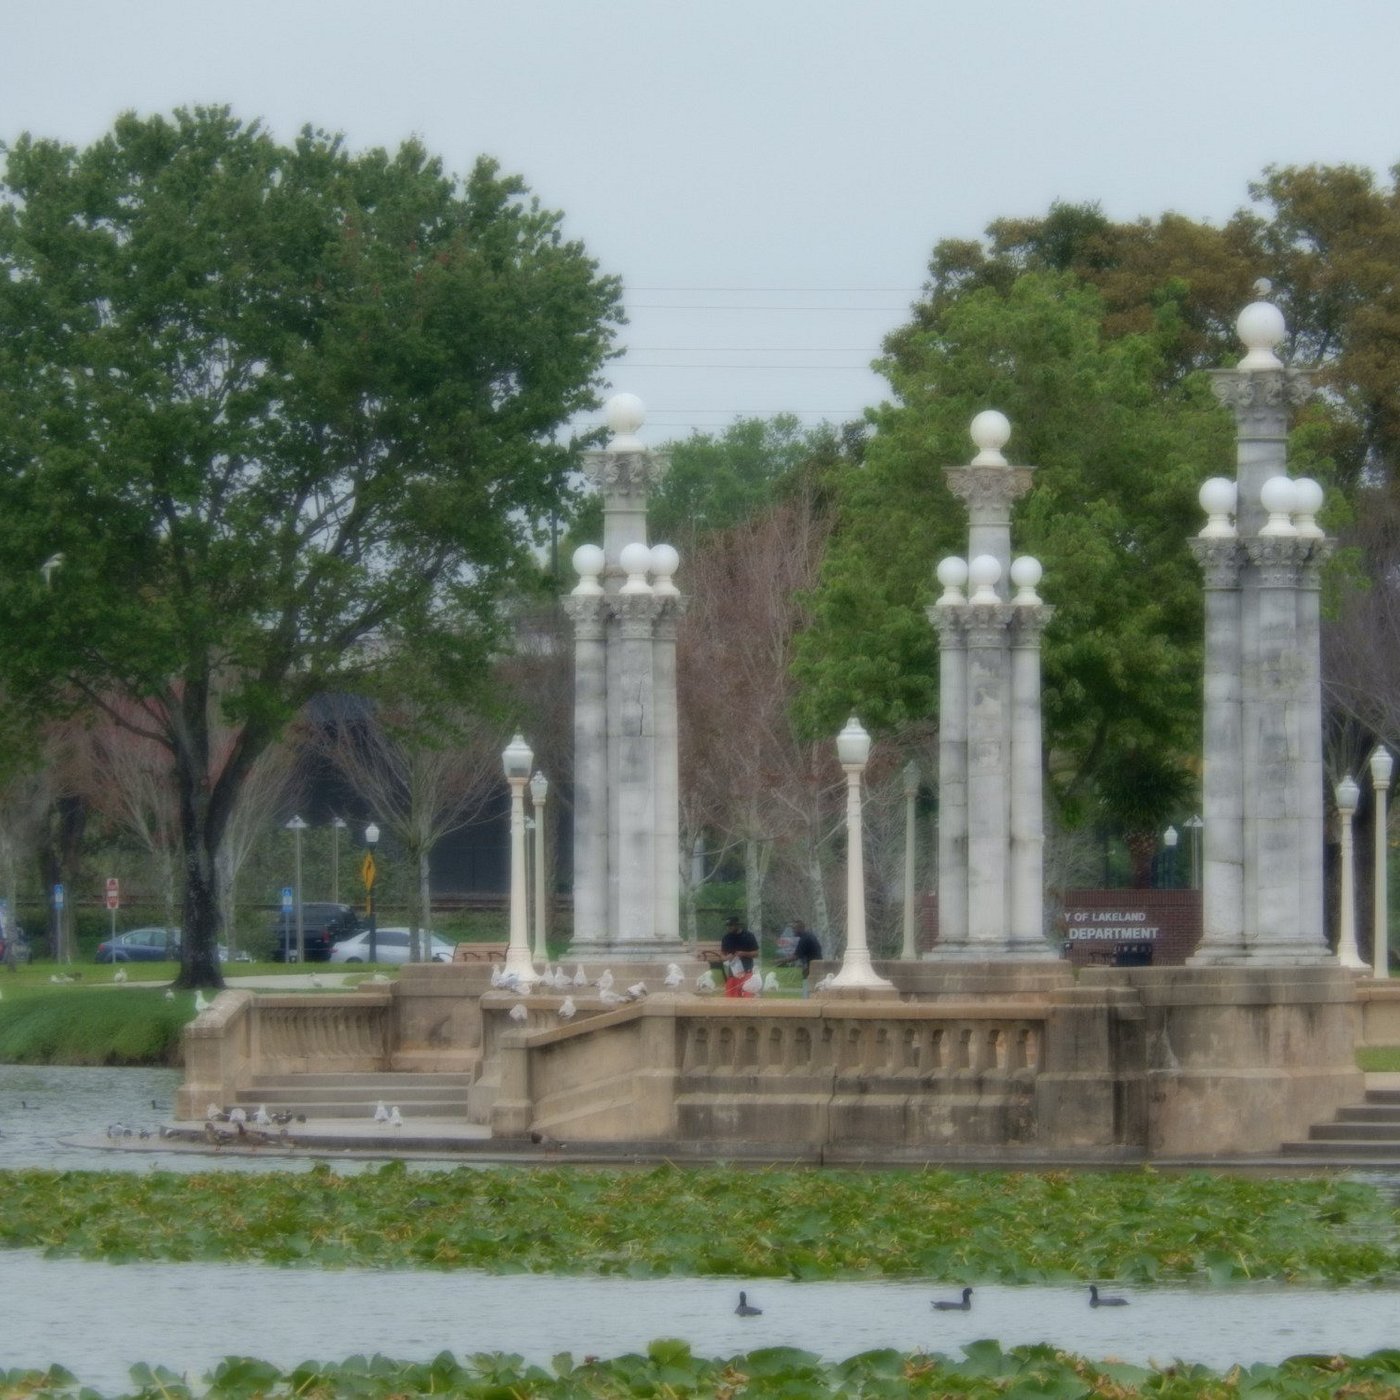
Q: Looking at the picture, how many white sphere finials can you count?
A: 12